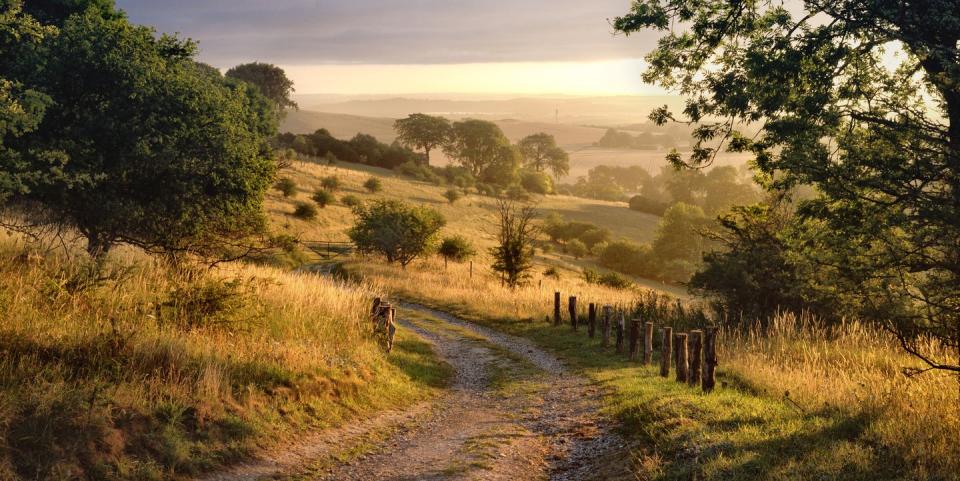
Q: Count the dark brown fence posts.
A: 11